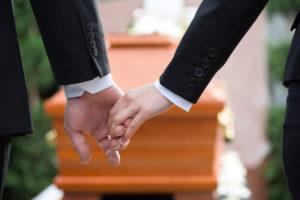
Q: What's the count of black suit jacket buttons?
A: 8